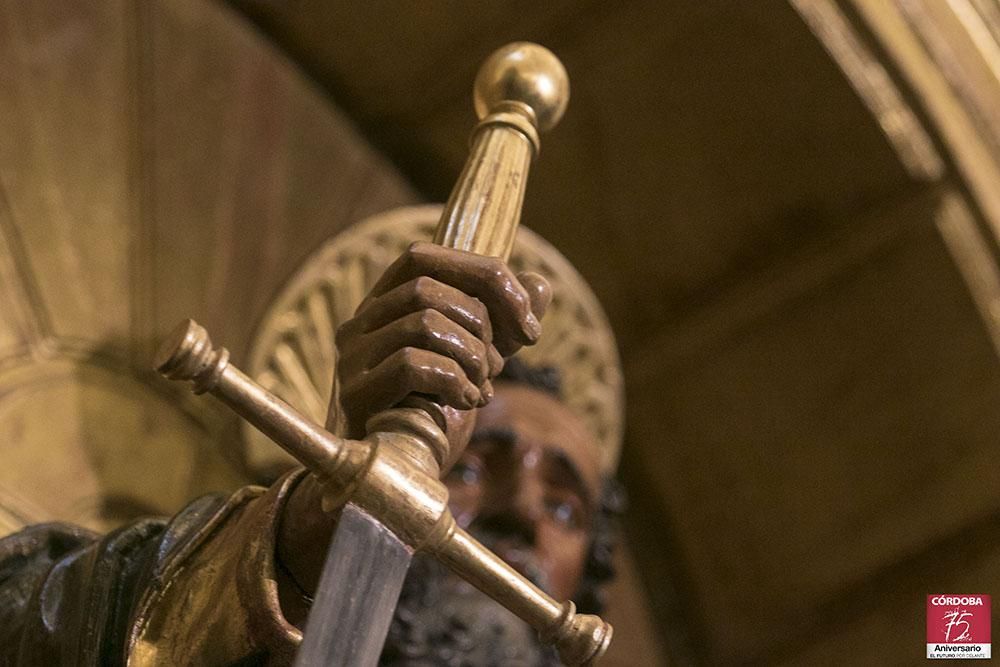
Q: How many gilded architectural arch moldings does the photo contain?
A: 1